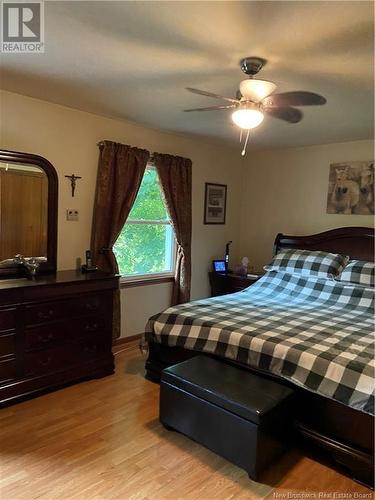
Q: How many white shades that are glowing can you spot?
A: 2